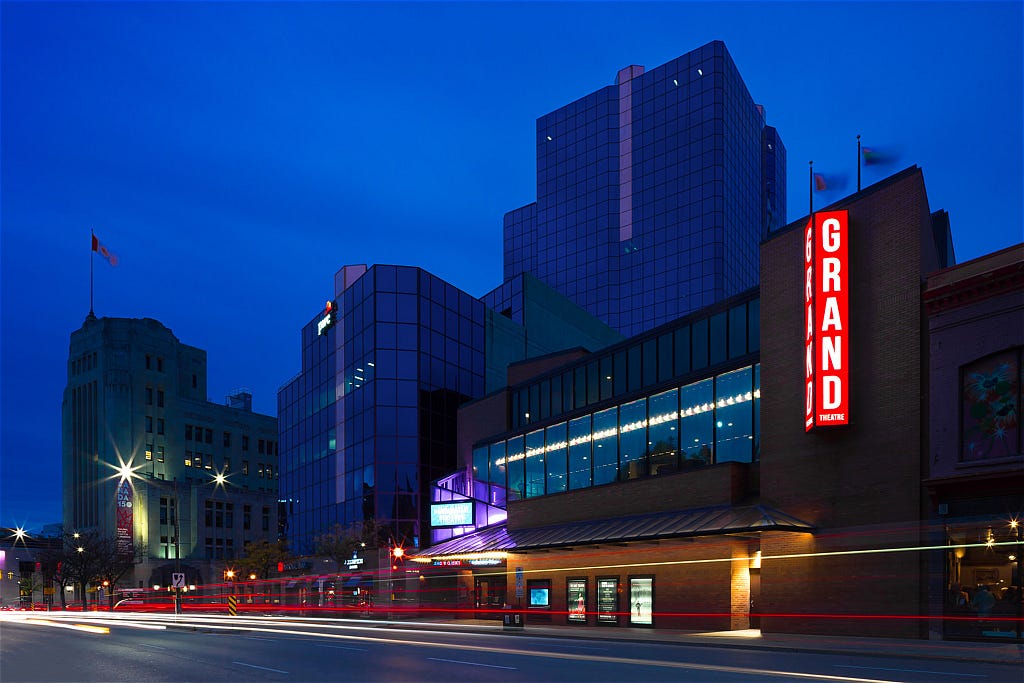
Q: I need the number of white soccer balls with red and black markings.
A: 0